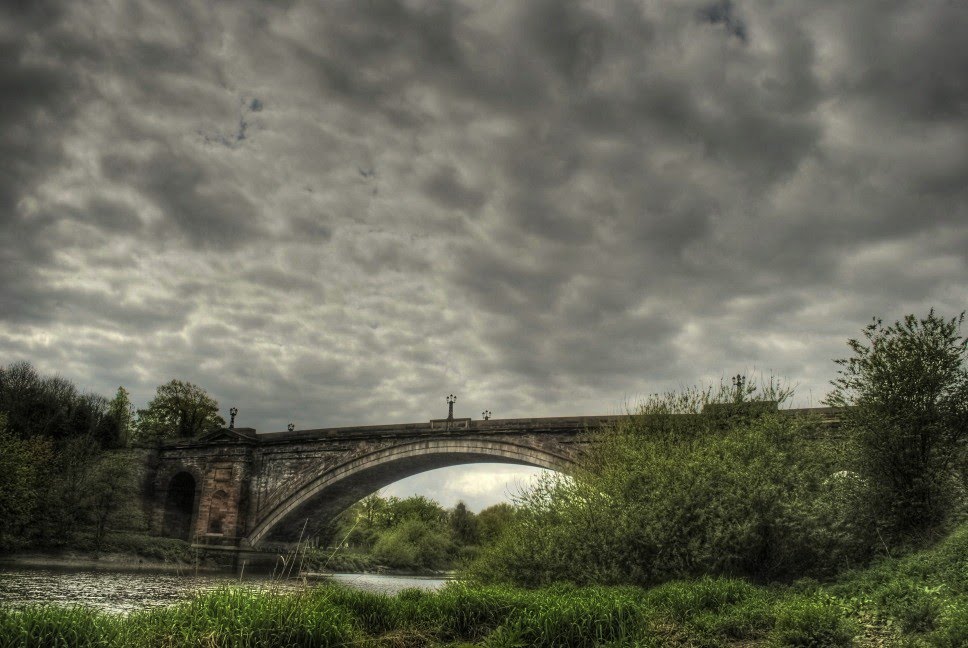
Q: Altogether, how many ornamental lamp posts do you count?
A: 5